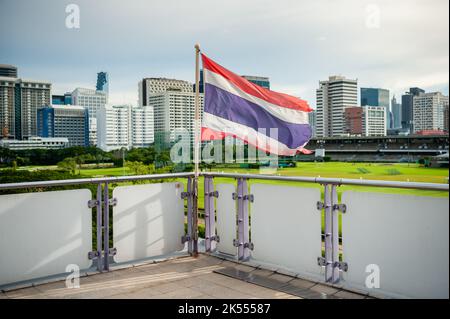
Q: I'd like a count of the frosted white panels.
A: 5